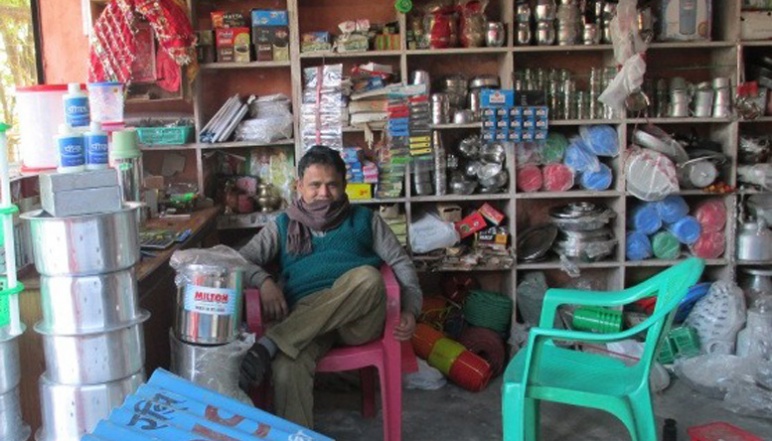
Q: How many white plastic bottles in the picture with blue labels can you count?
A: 3